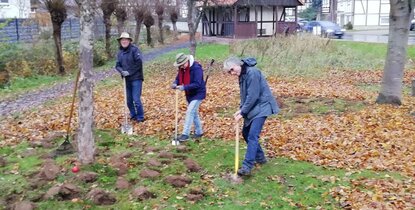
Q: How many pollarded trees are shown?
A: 7